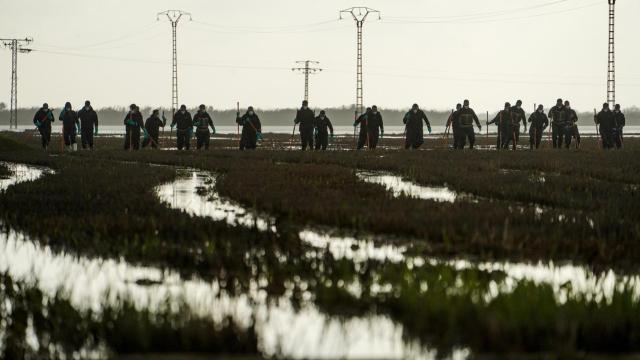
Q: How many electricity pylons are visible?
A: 5